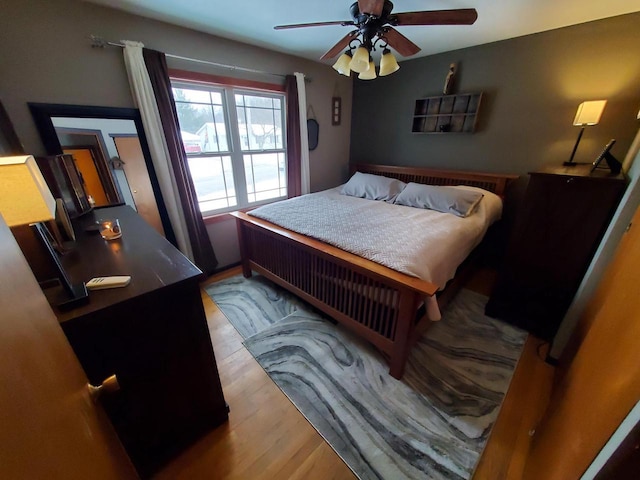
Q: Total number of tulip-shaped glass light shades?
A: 4